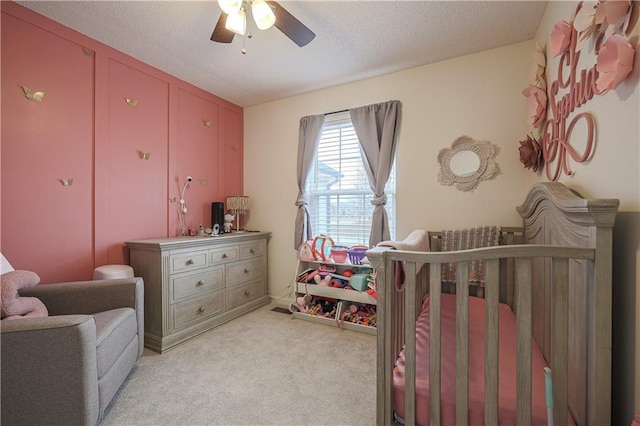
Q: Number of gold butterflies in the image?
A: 9